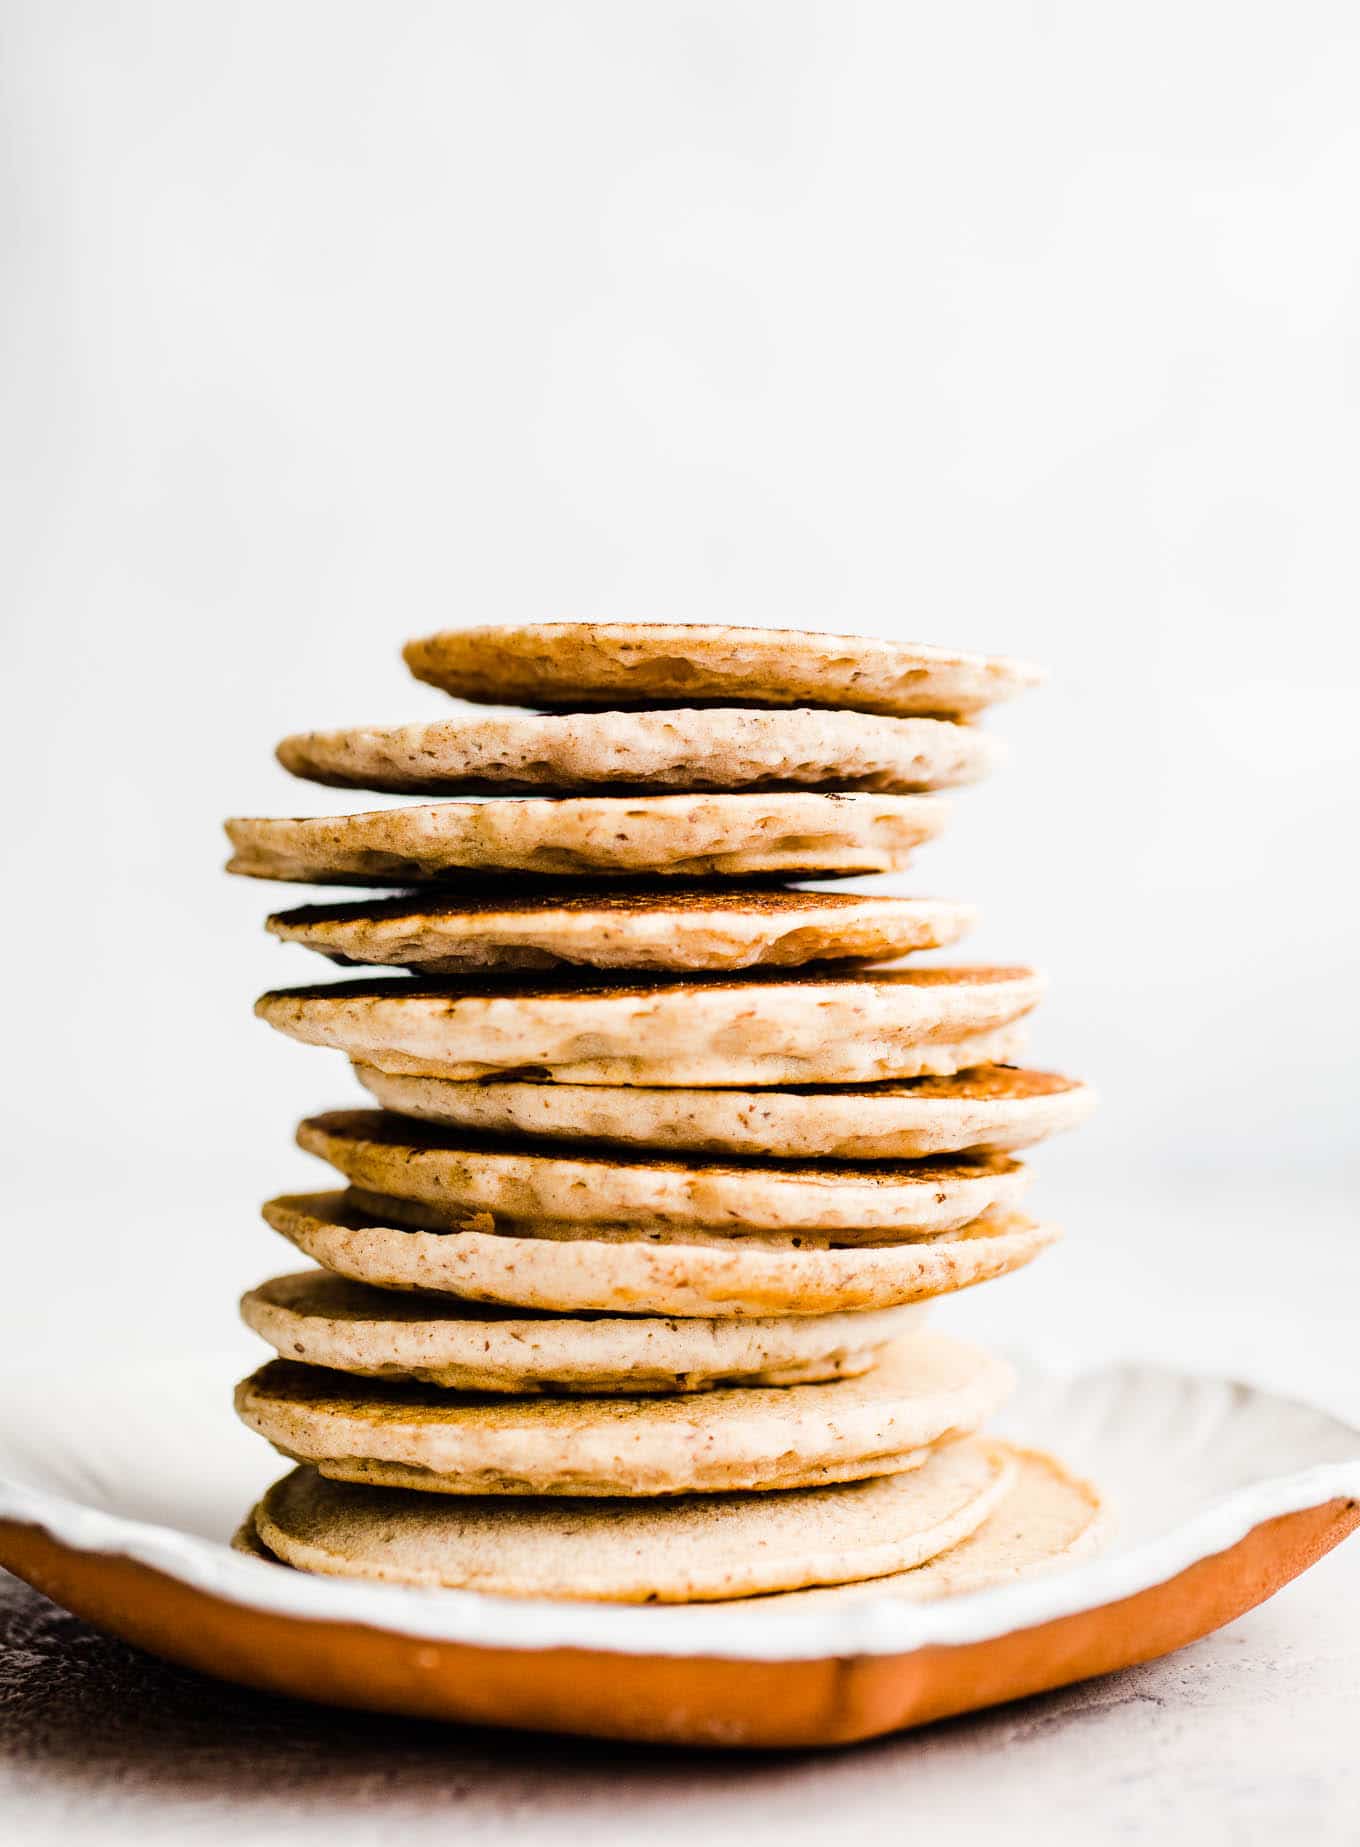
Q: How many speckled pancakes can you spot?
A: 12